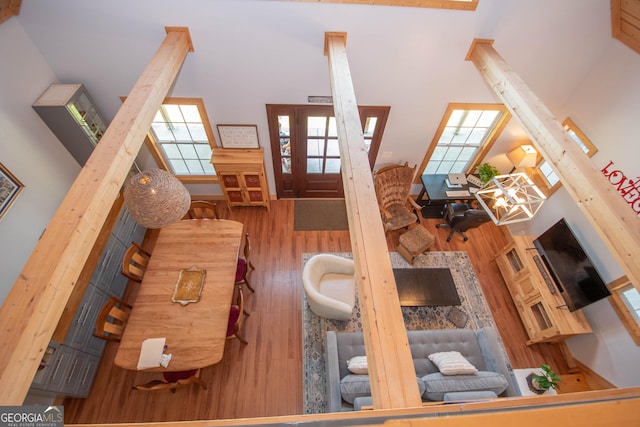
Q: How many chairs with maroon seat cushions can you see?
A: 3